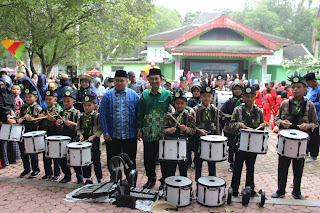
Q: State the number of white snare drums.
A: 10